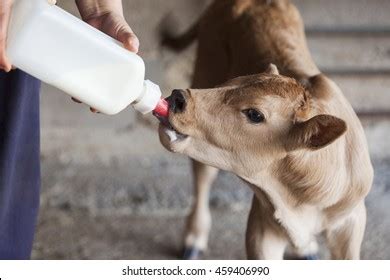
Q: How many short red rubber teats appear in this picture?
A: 1